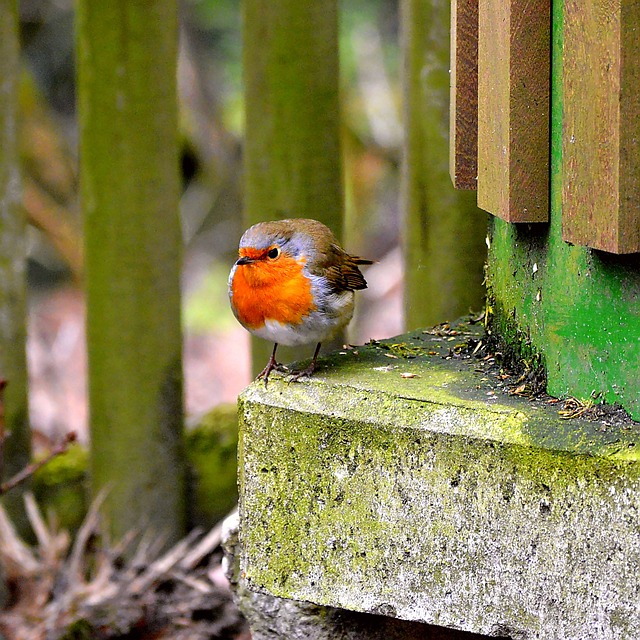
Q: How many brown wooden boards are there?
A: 3